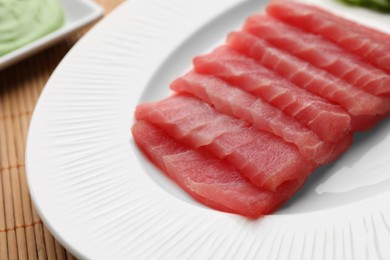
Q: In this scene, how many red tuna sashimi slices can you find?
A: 7